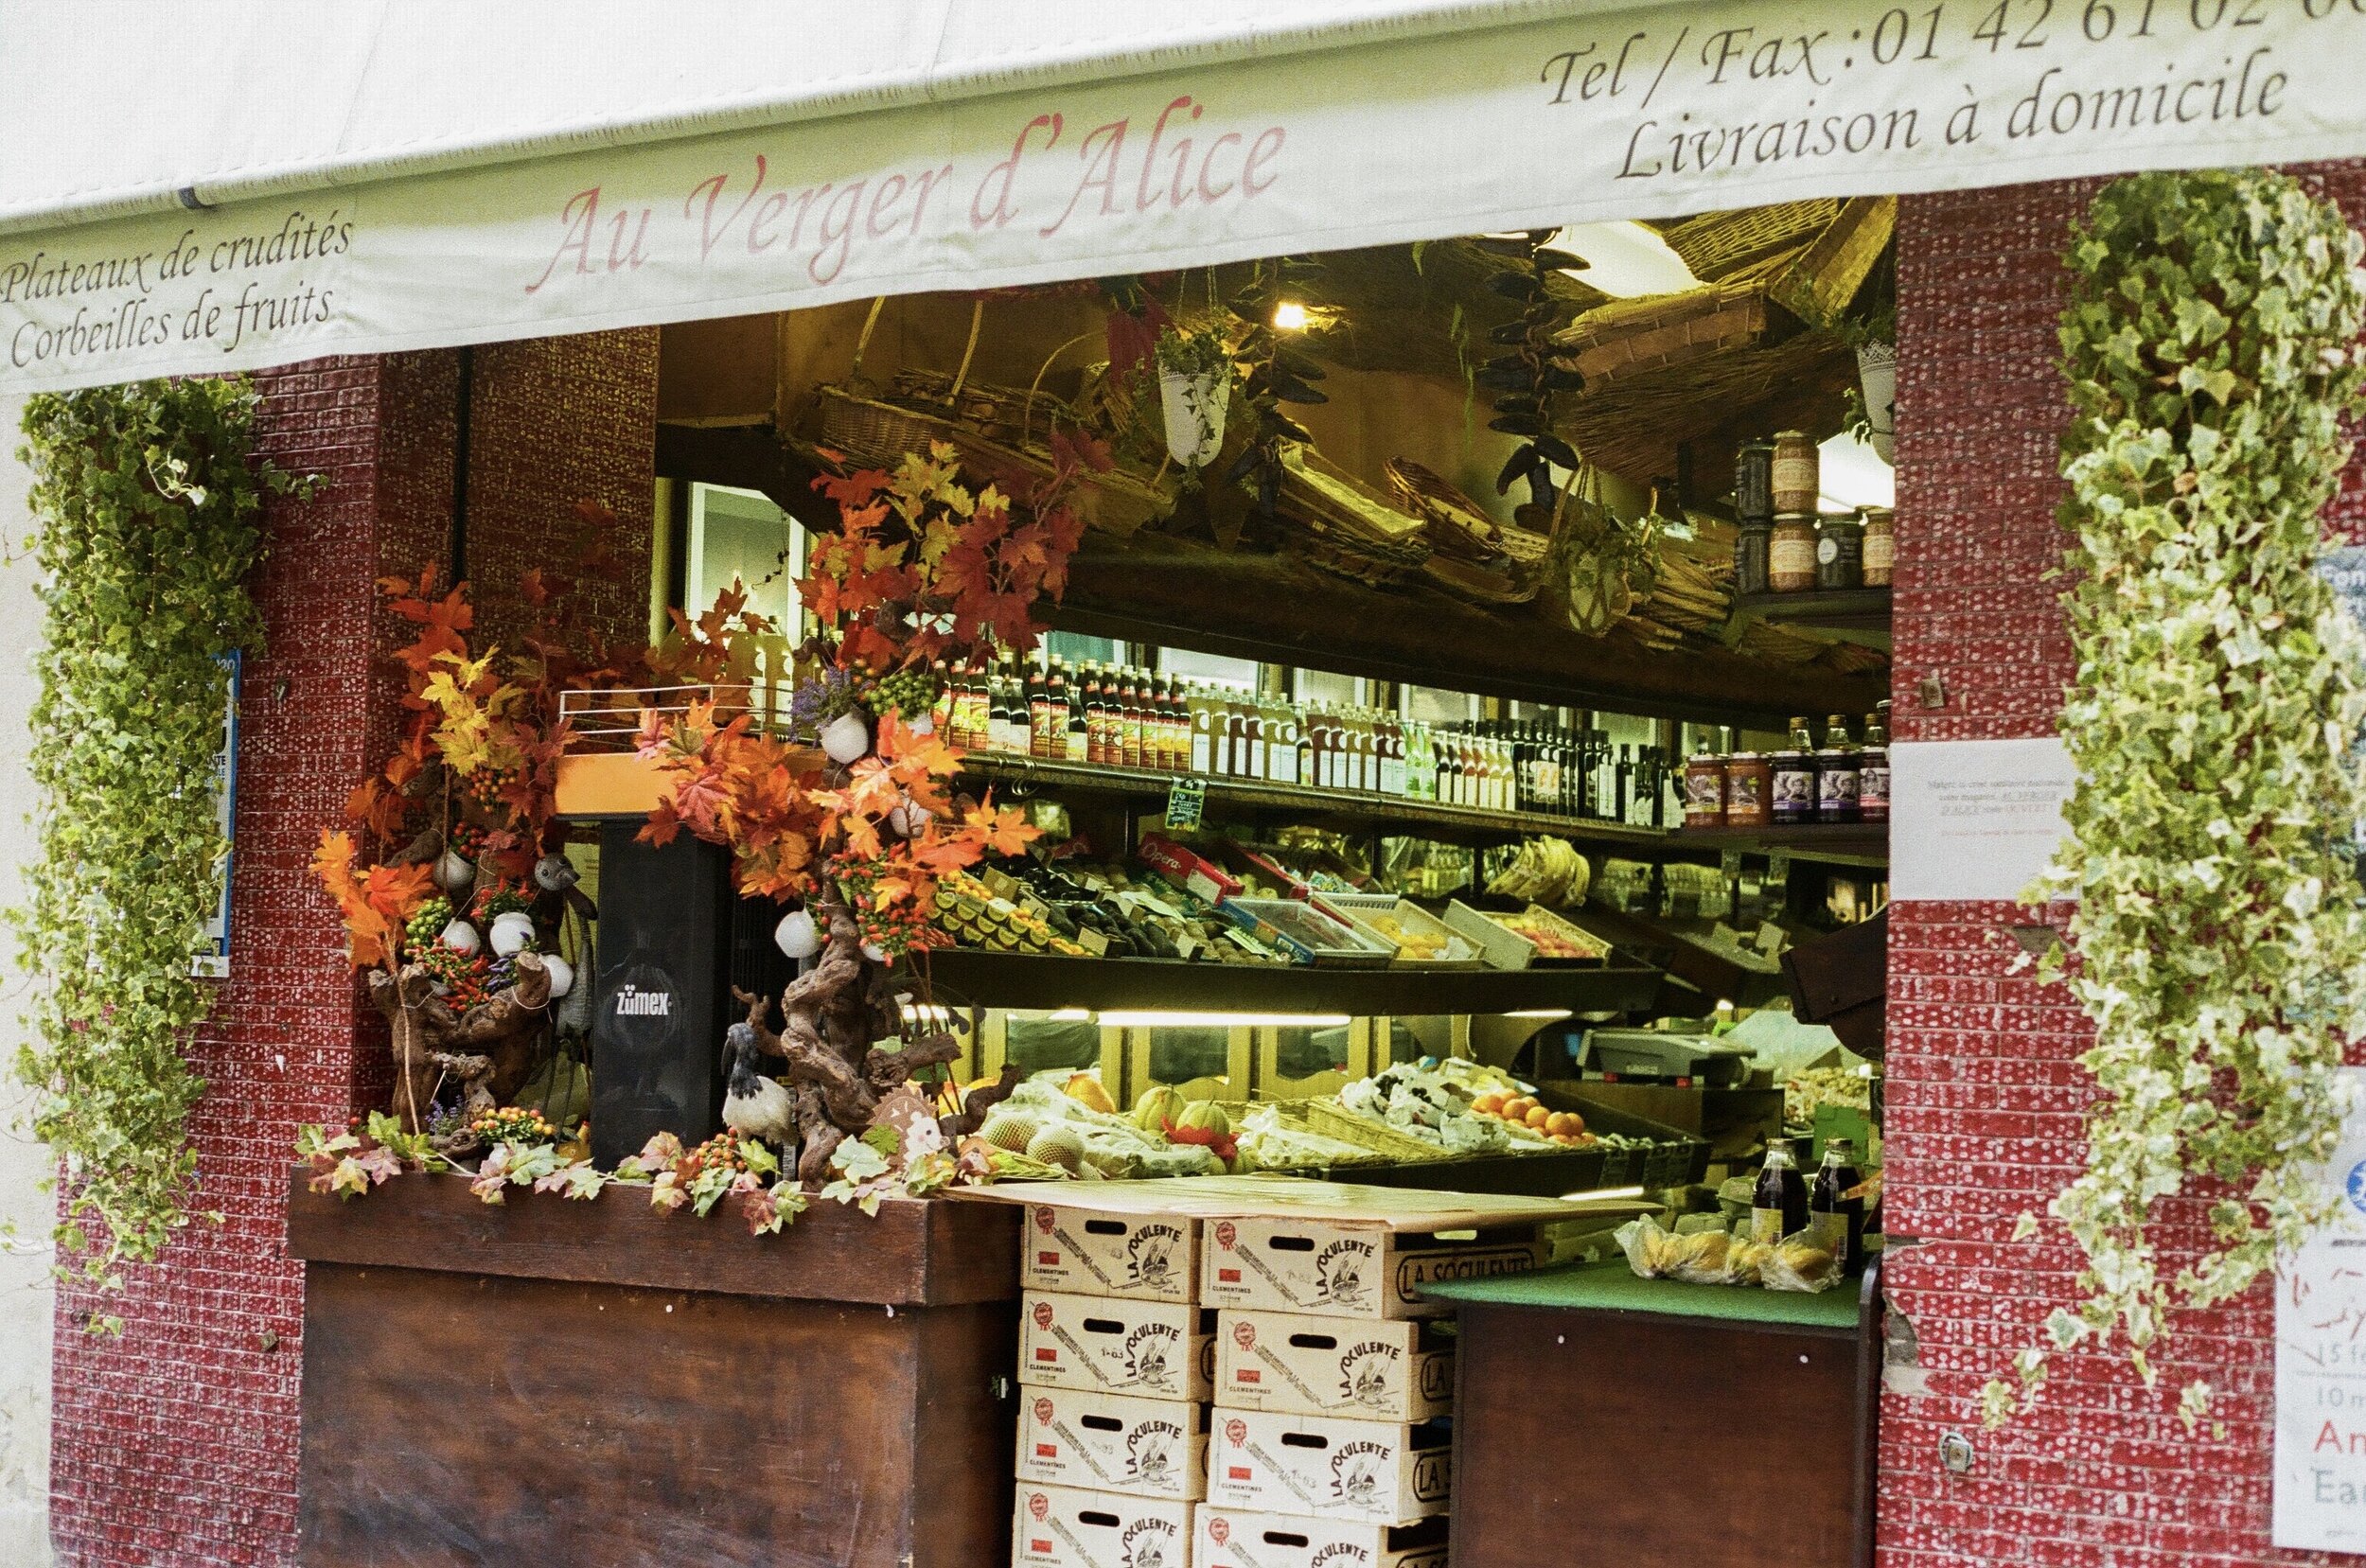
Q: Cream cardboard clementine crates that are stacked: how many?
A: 8